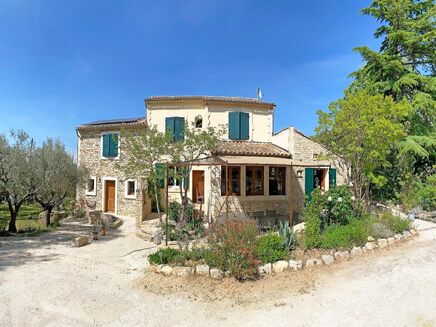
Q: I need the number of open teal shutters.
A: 4